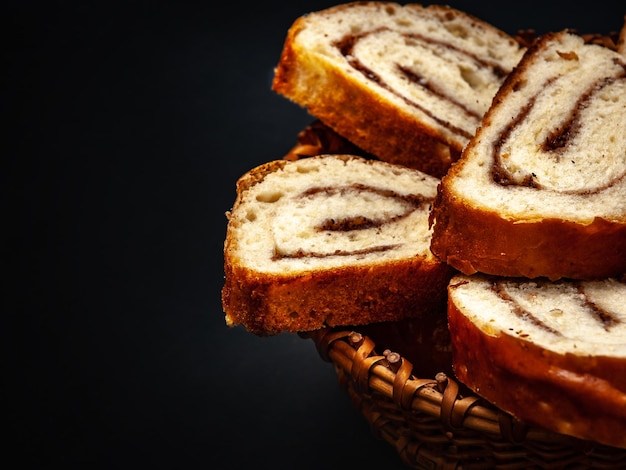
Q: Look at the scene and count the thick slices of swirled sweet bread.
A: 4